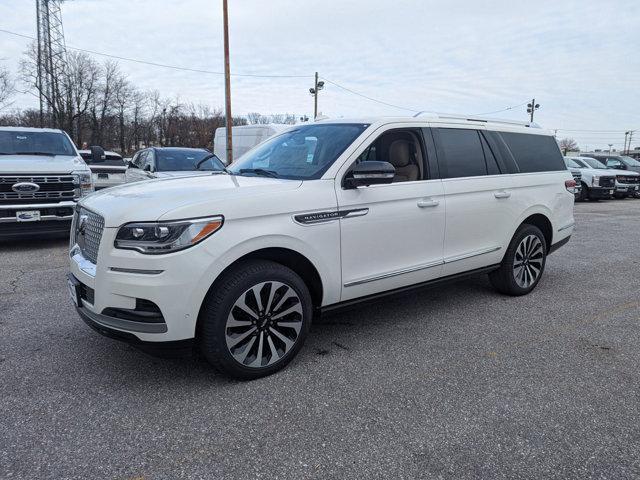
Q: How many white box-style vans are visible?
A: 1